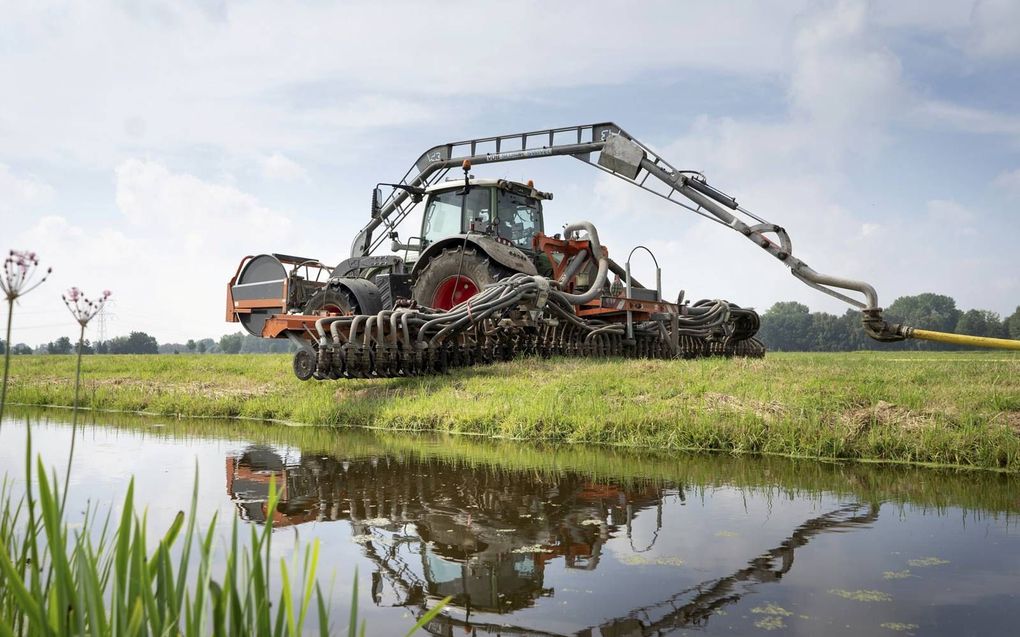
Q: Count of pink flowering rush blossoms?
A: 2